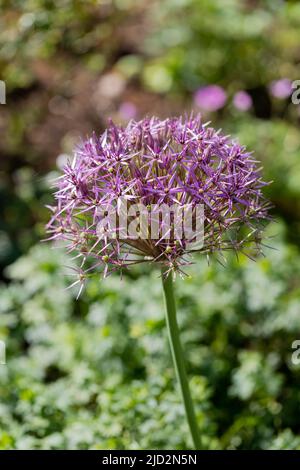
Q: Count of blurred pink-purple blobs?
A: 4